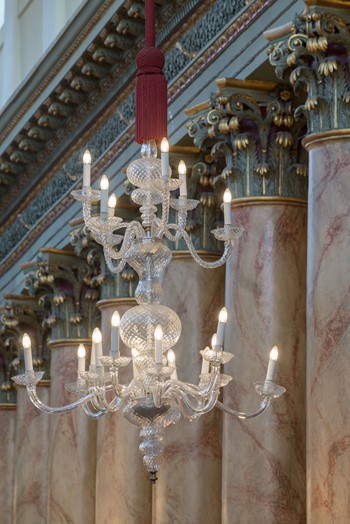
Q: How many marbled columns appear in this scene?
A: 7